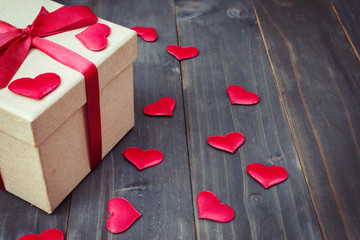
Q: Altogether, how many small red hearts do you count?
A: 12